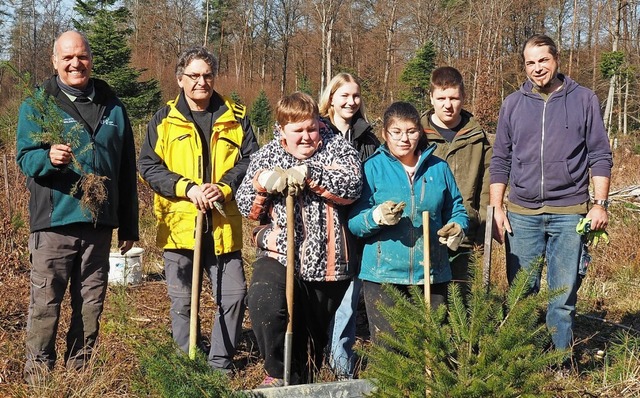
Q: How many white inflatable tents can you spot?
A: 0